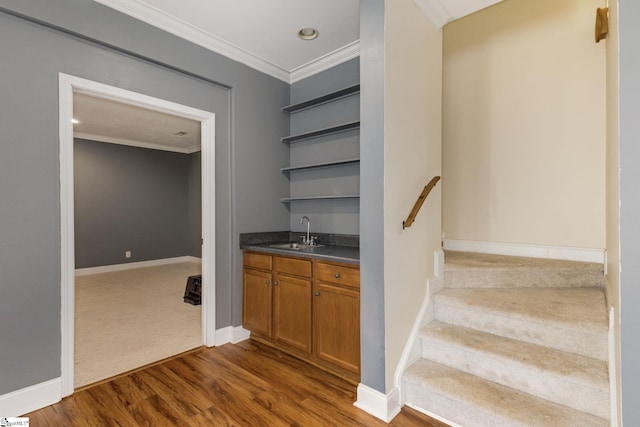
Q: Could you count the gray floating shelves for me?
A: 4